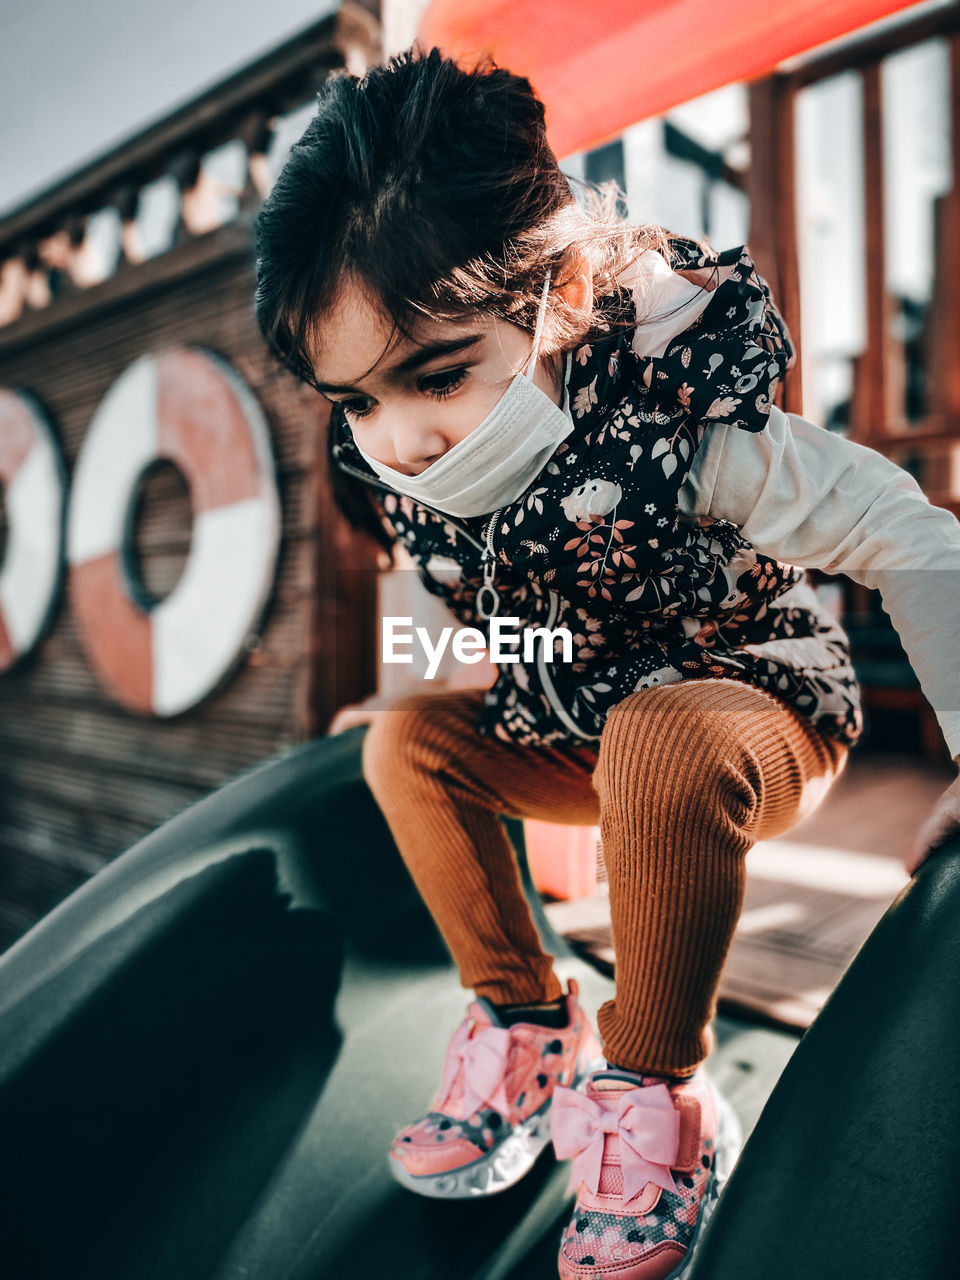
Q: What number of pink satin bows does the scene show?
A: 2